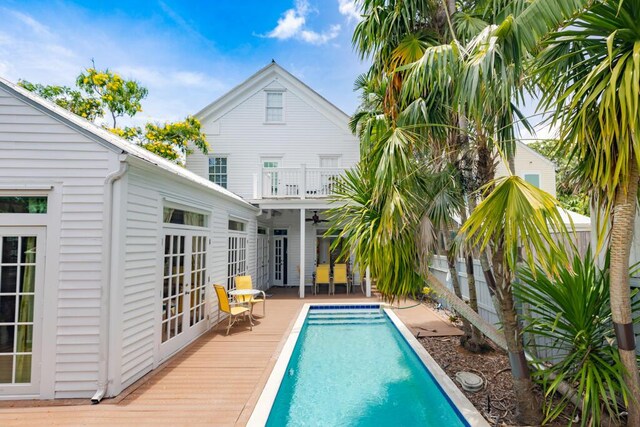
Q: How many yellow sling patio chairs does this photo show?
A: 4